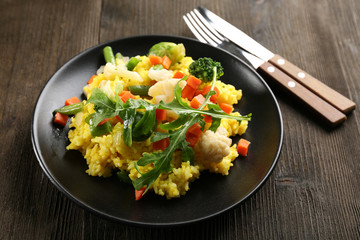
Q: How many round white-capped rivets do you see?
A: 4